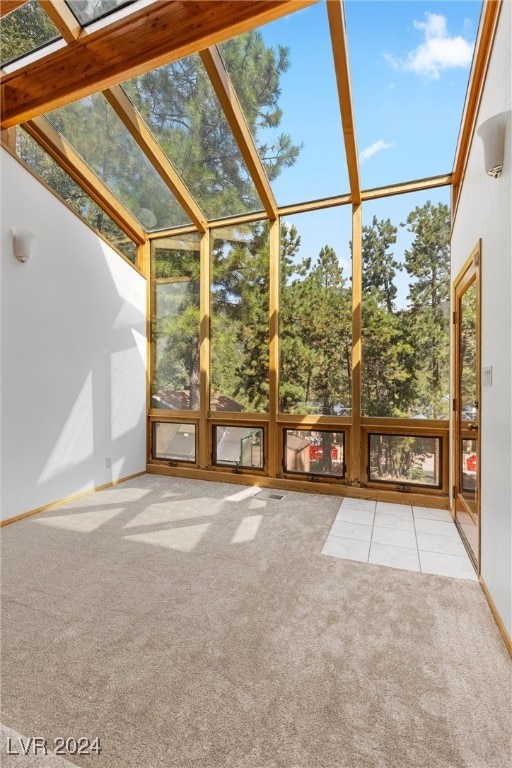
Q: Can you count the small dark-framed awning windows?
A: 4